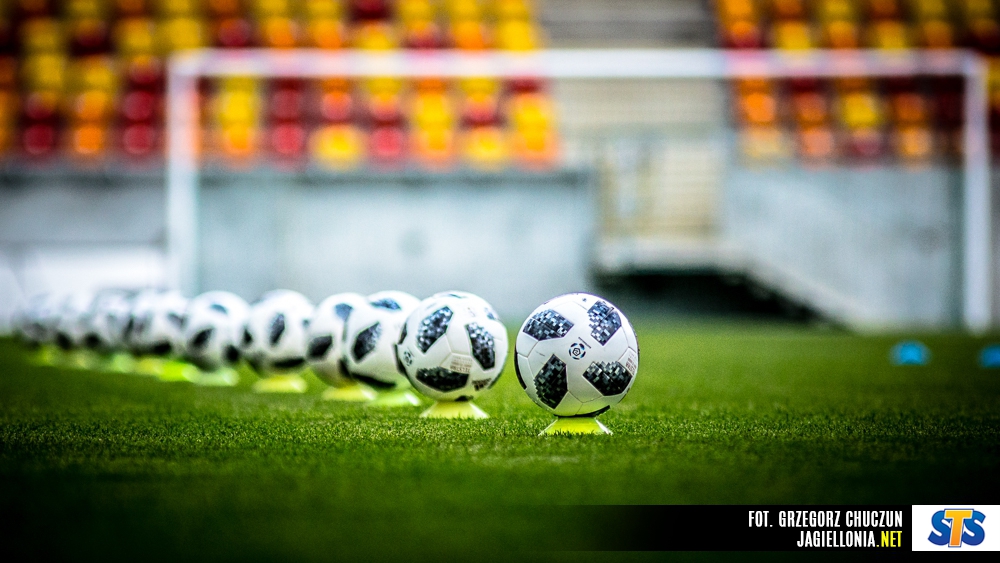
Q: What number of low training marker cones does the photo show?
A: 13